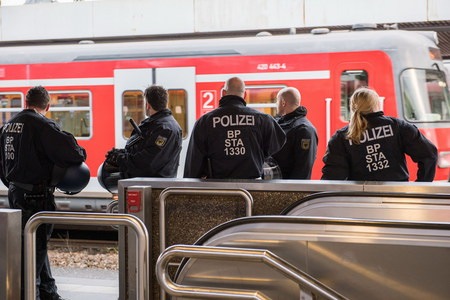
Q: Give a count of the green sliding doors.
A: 0